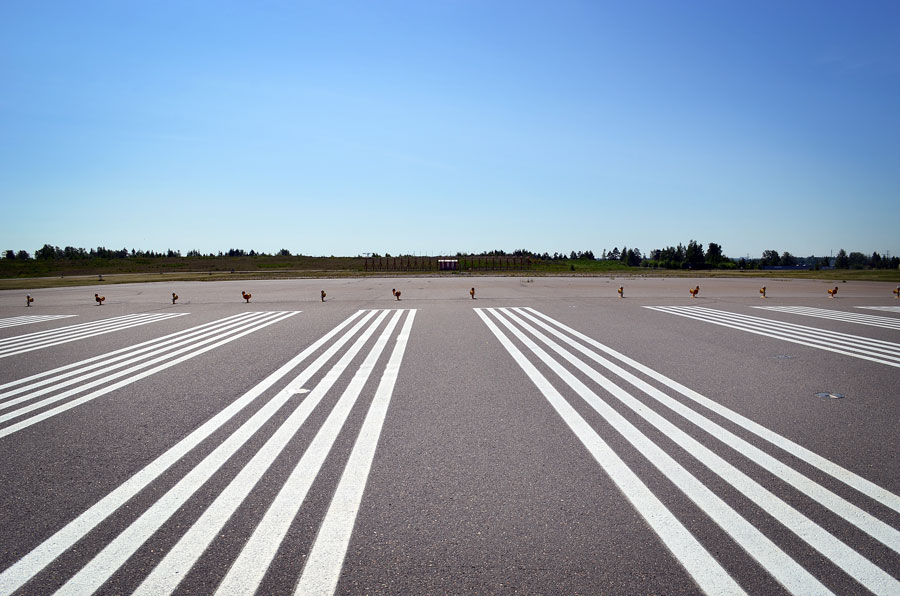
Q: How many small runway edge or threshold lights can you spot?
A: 12